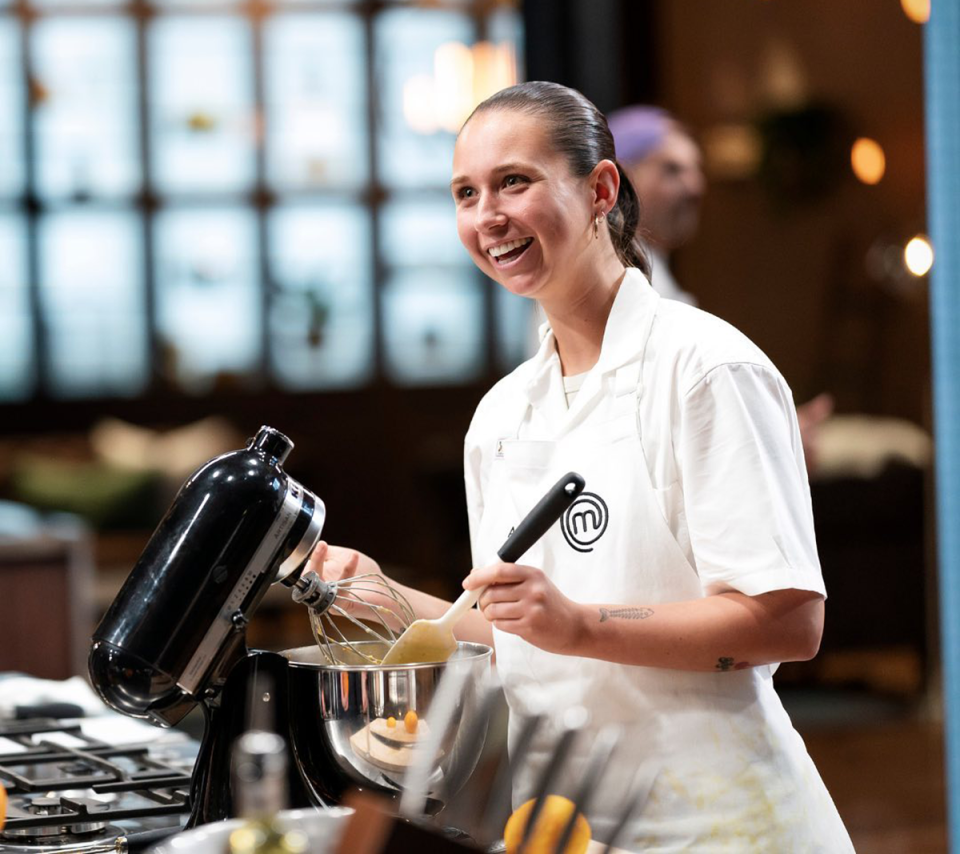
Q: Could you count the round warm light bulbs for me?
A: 3